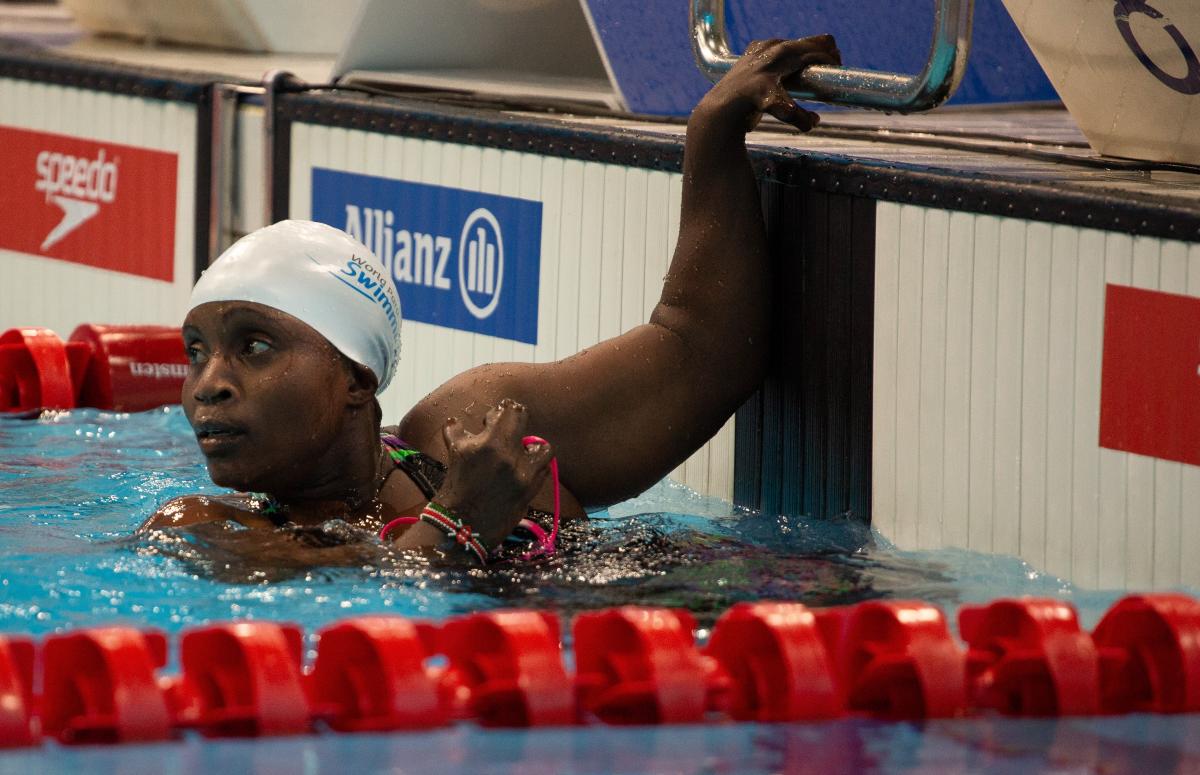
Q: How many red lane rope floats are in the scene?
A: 12